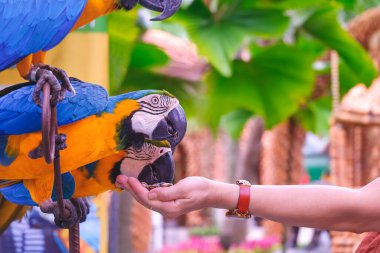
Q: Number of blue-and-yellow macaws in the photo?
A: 3